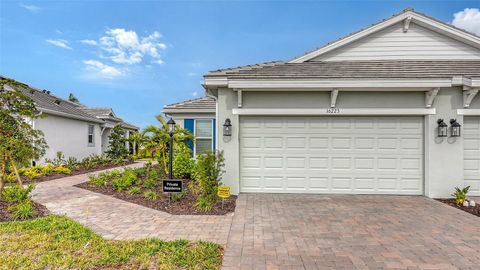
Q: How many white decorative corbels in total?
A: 5